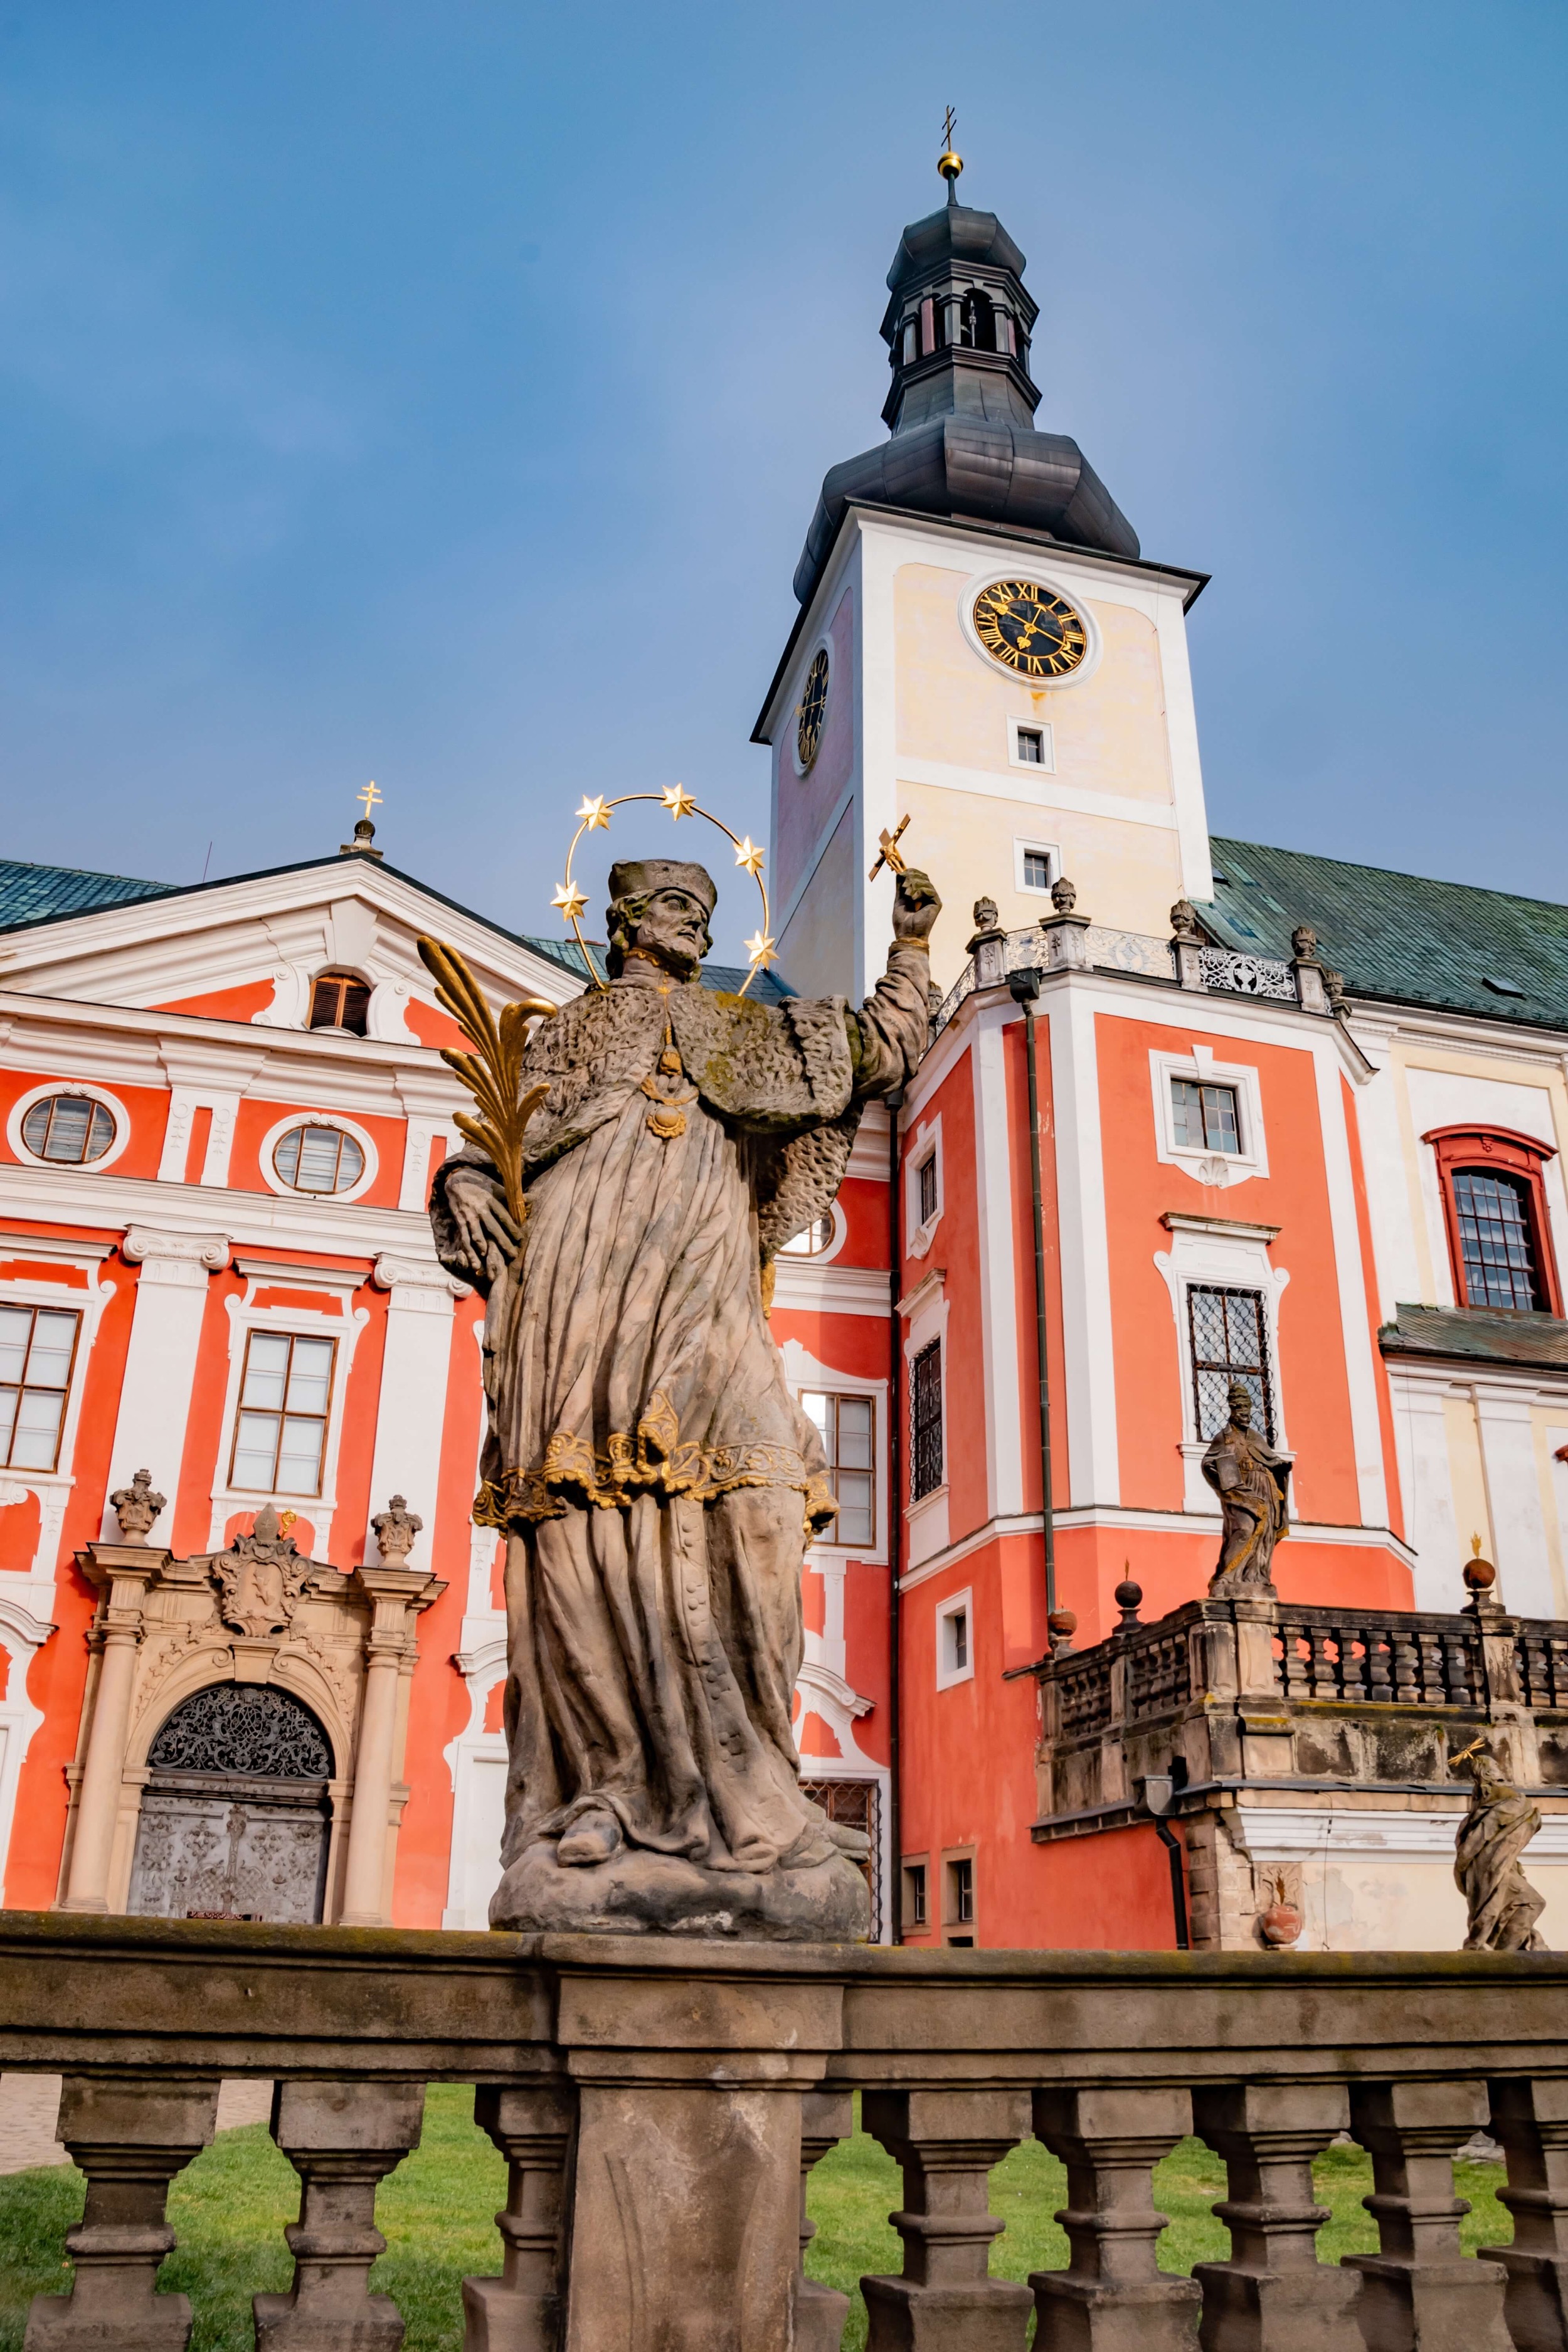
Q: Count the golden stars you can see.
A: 5